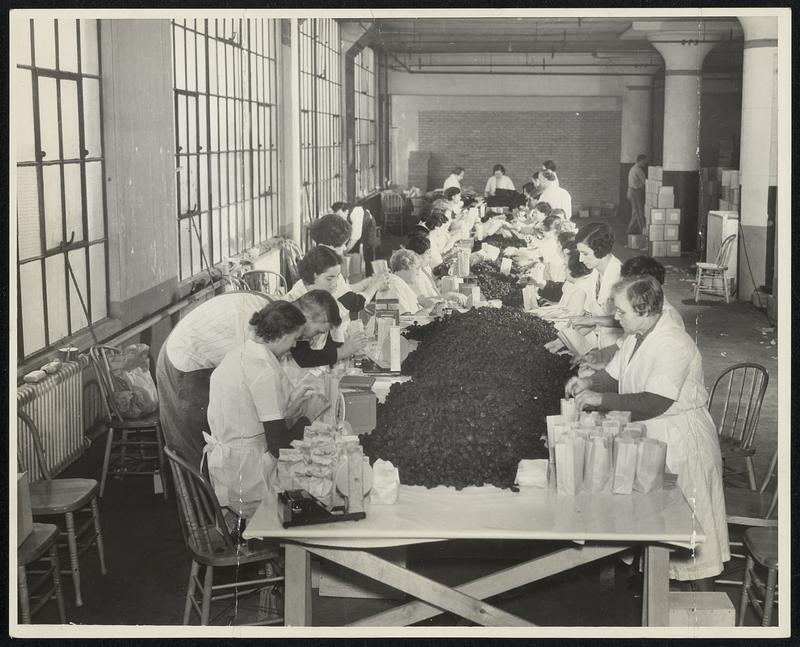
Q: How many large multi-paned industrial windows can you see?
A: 4